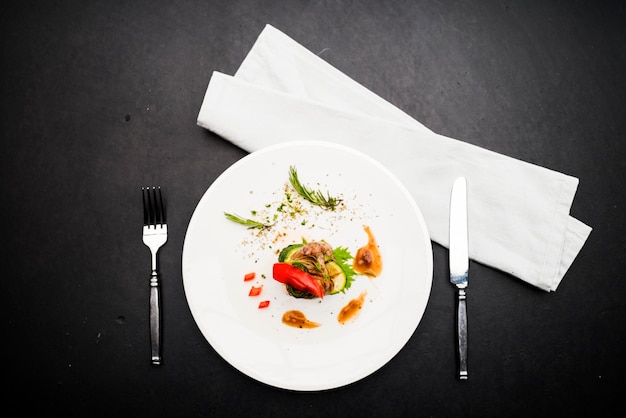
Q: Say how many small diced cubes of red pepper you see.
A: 3